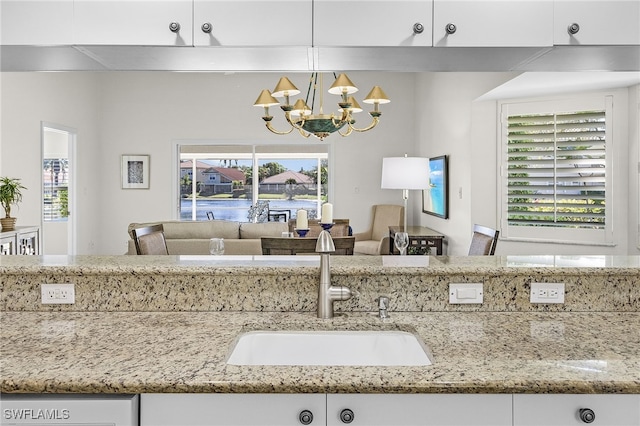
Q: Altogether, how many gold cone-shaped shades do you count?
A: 6